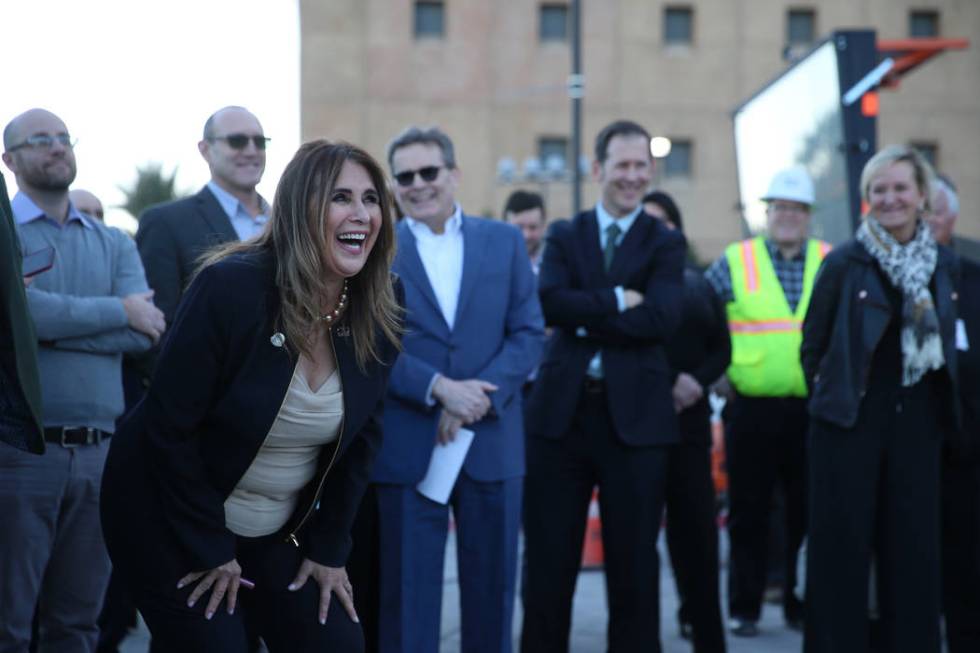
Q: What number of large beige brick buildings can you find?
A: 1